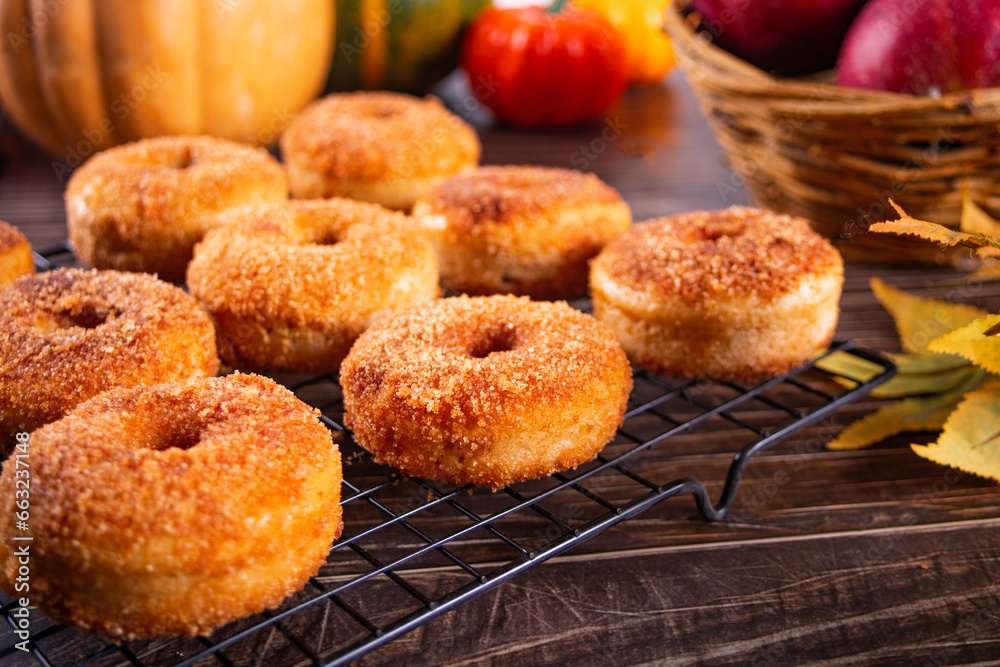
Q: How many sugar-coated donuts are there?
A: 9